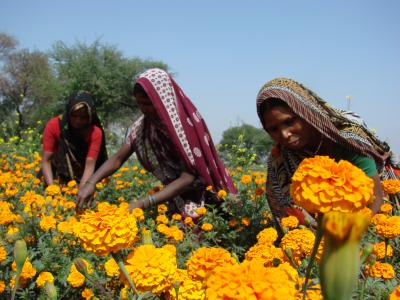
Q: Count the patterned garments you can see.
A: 2